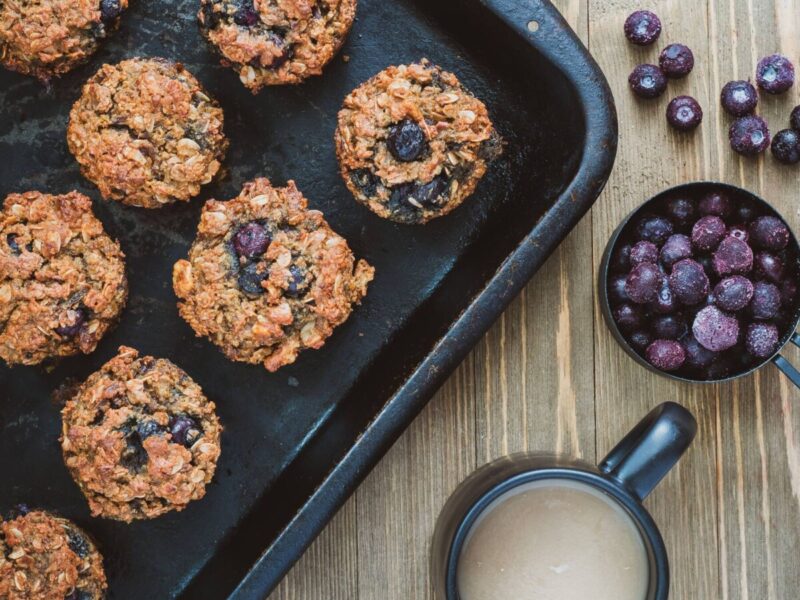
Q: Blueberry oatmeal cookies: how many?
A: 8